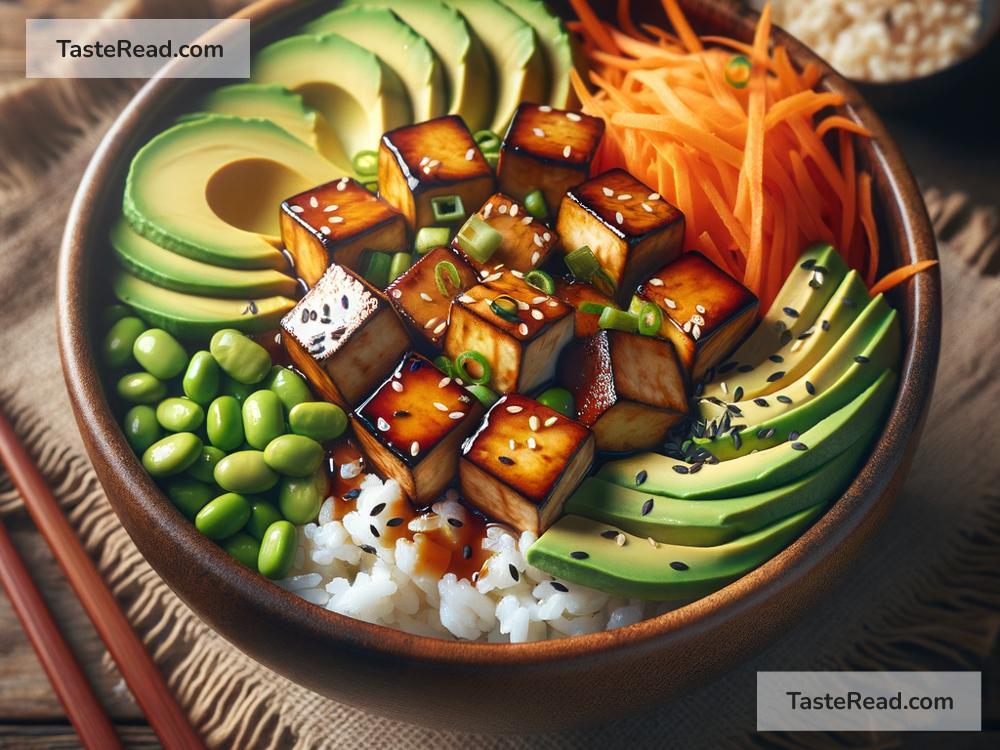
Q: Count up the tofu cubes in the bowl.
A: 13